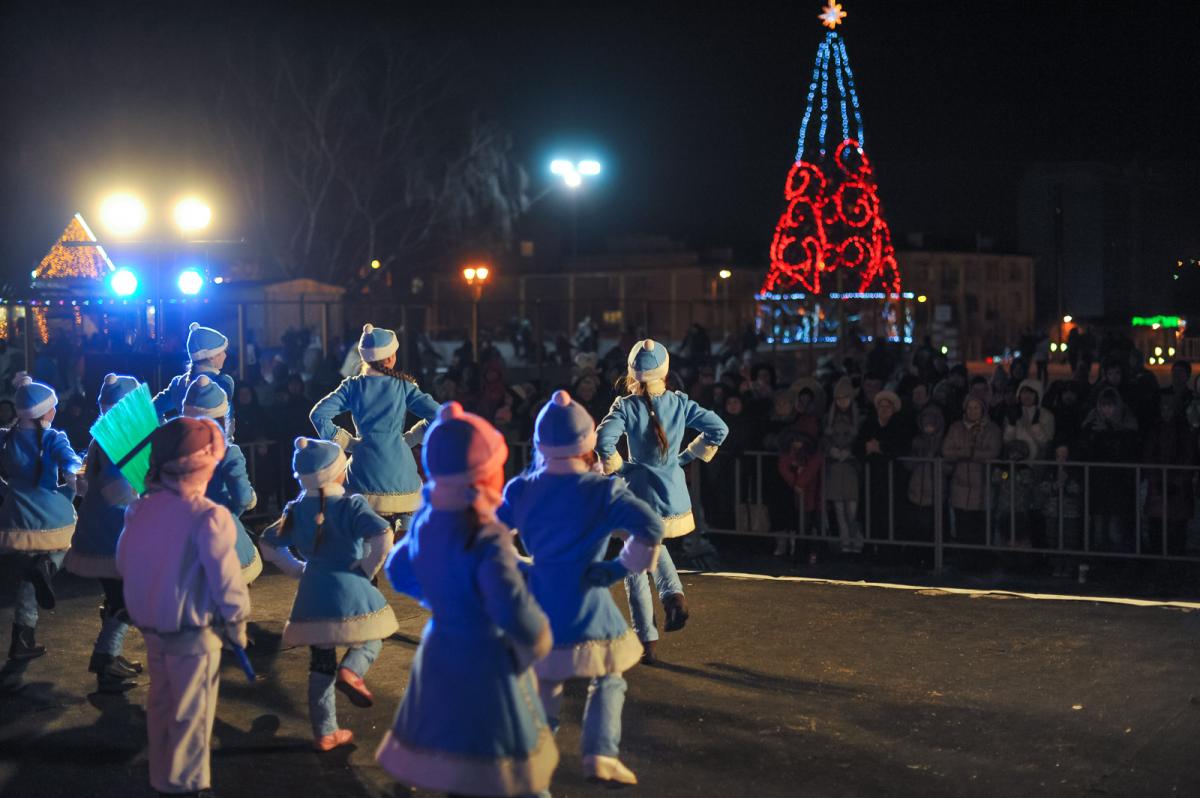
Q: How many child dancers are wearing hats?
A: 10